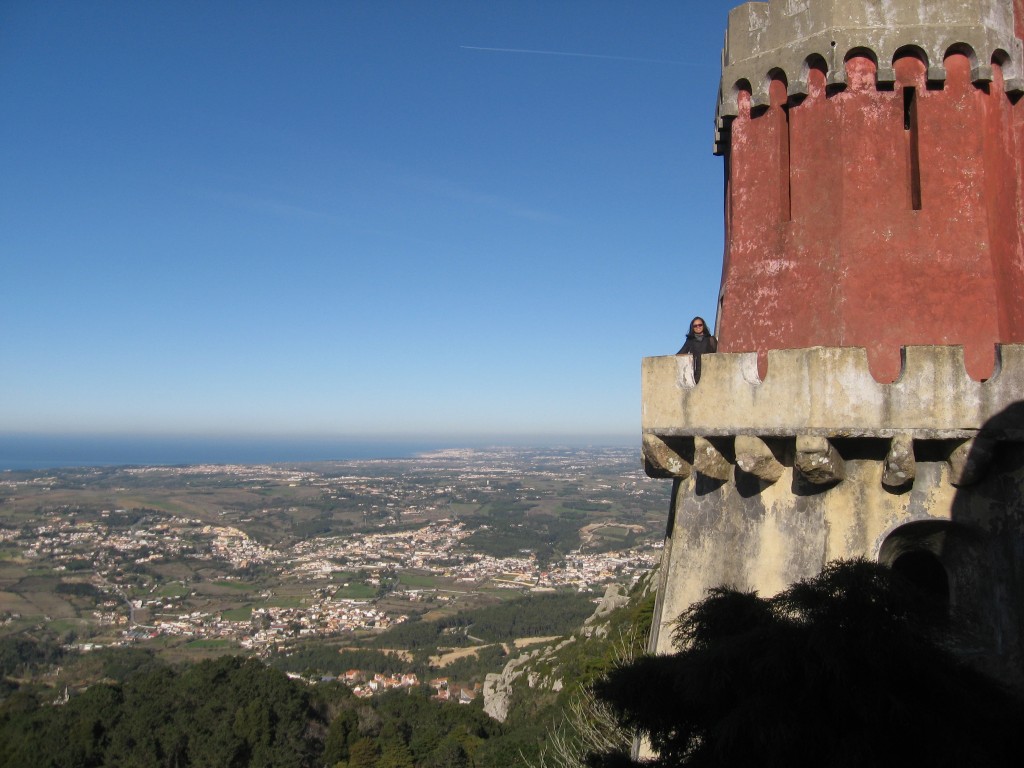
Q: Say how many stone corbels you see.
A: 6